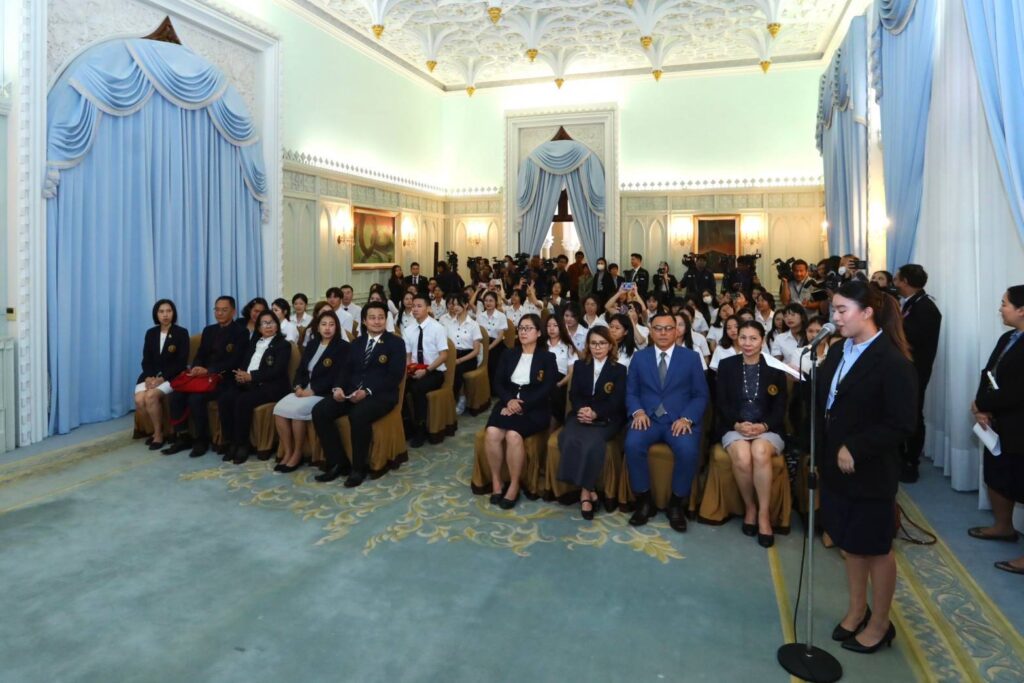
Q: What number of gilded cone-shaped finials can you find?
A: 11